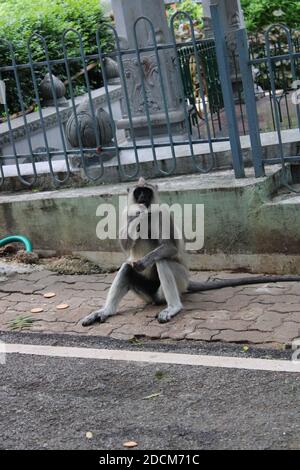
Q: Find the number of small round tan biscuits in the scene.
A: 4